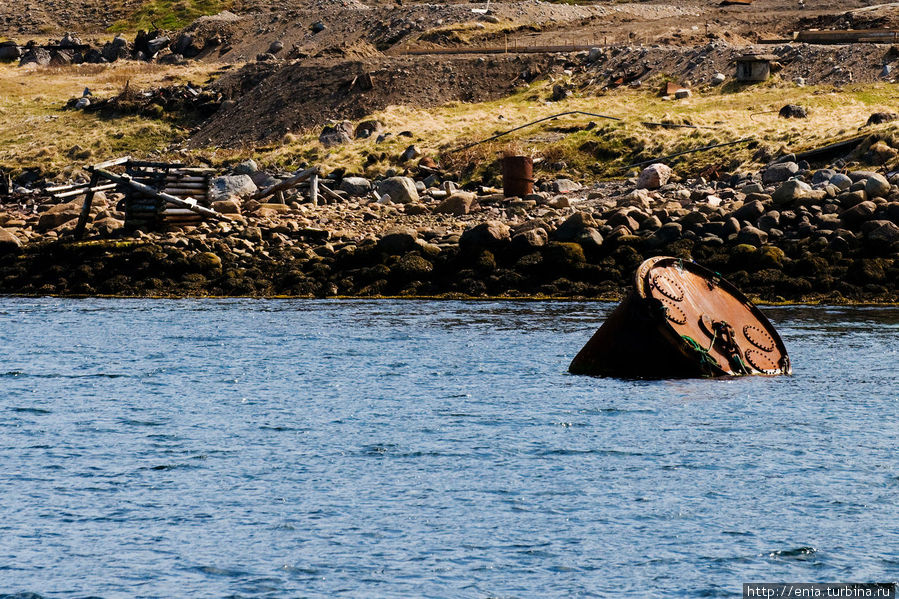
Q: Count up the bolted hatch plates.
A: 4